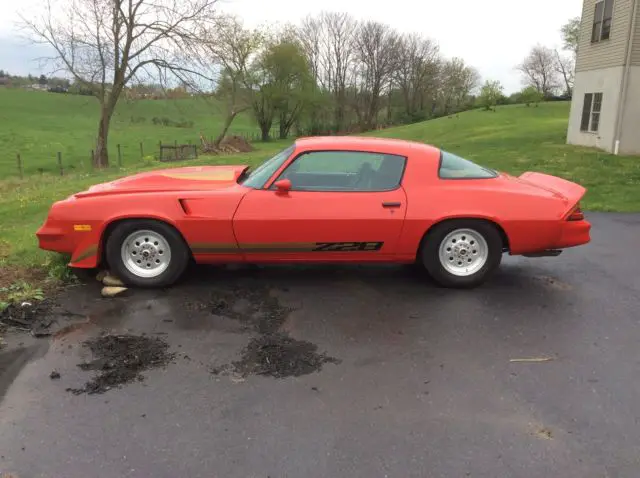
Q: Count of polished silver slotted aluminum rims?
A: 2